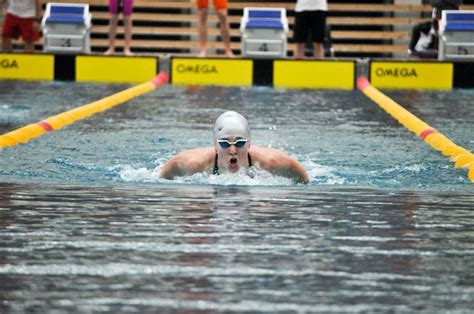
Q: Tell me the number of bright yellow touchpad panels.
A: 5